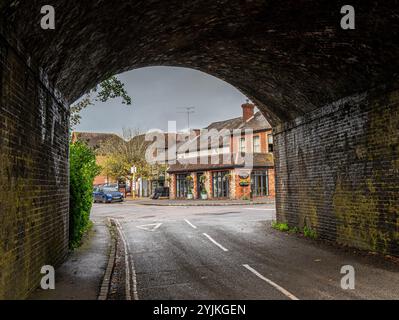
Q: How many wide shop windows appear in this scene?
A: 3